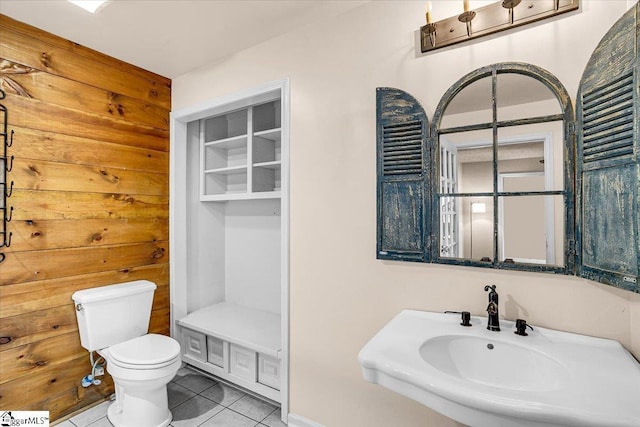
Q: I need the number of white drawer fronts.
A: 4